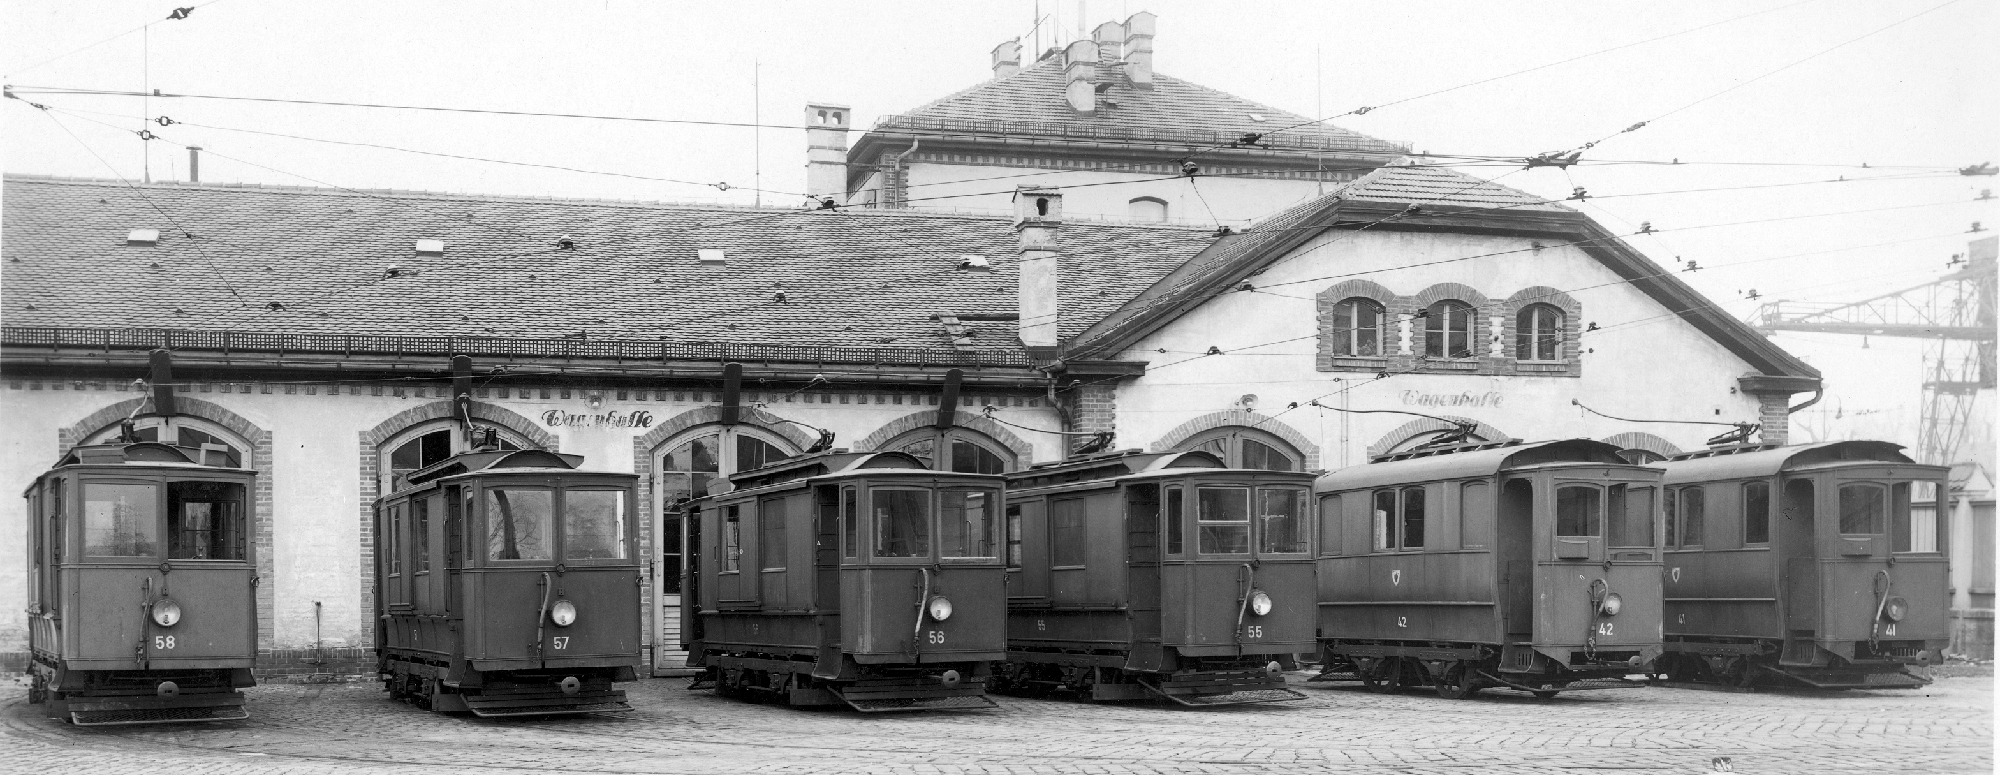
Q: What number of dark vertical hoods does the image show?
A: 4